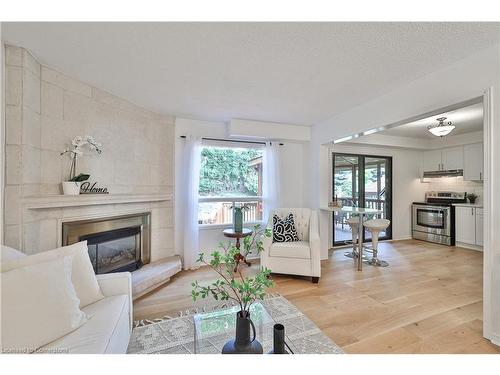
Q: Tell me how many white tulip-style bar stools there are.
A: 2